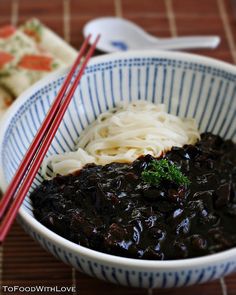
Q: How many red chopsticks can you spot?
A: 2